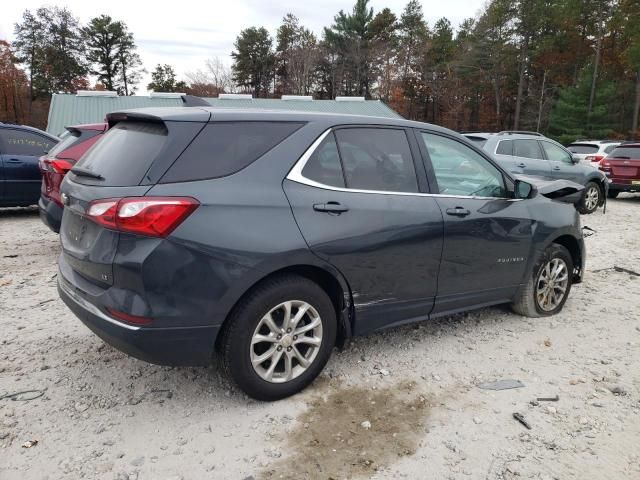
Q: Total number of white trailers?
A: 0